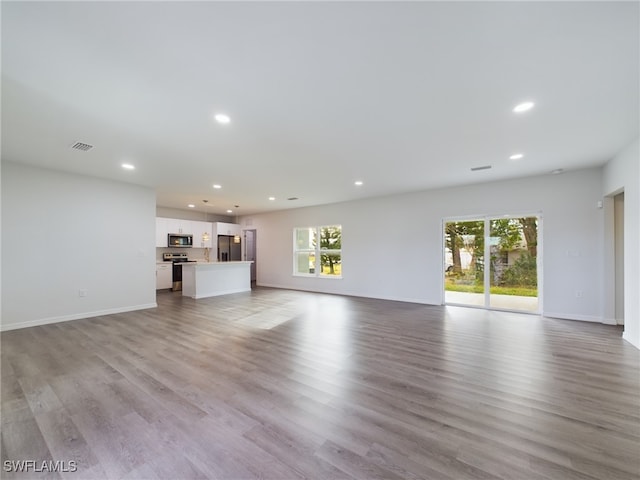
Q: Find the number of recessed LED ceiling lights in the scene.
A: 9